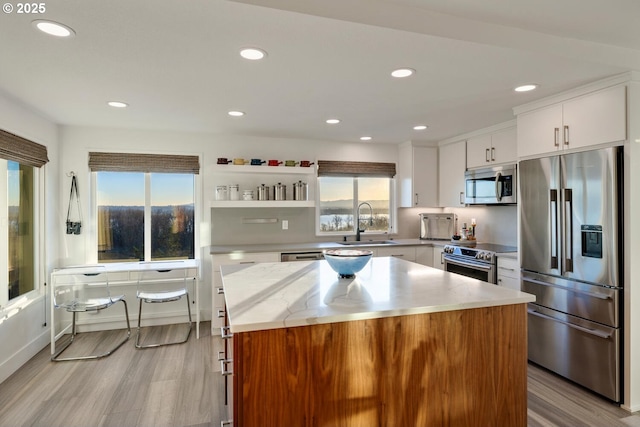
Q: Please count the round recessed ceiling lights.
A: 9